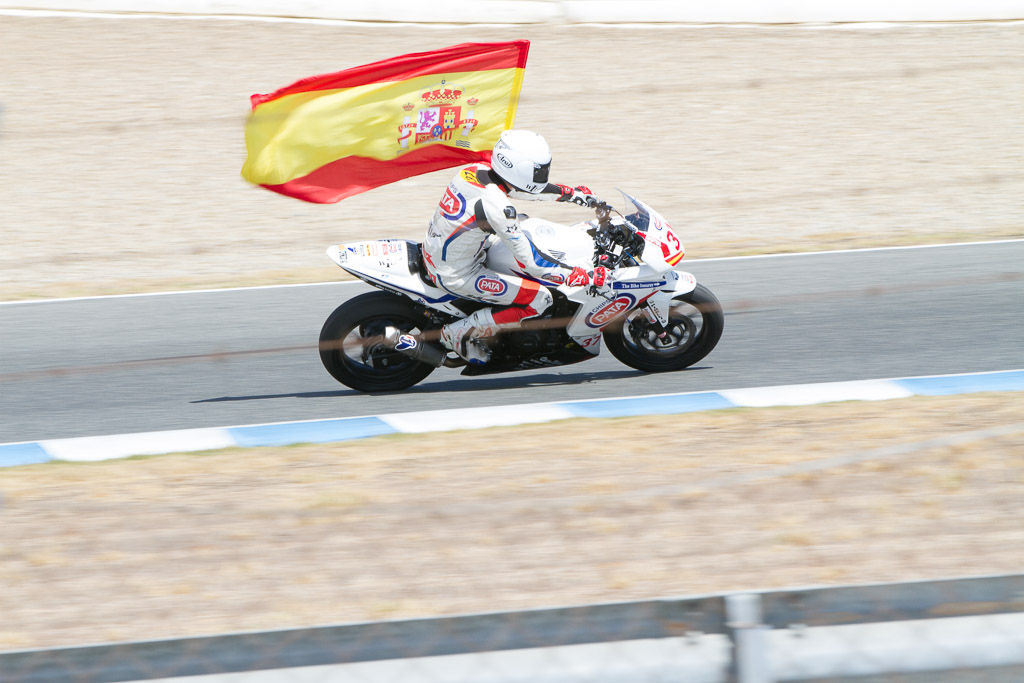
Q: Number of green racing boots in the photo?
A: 0